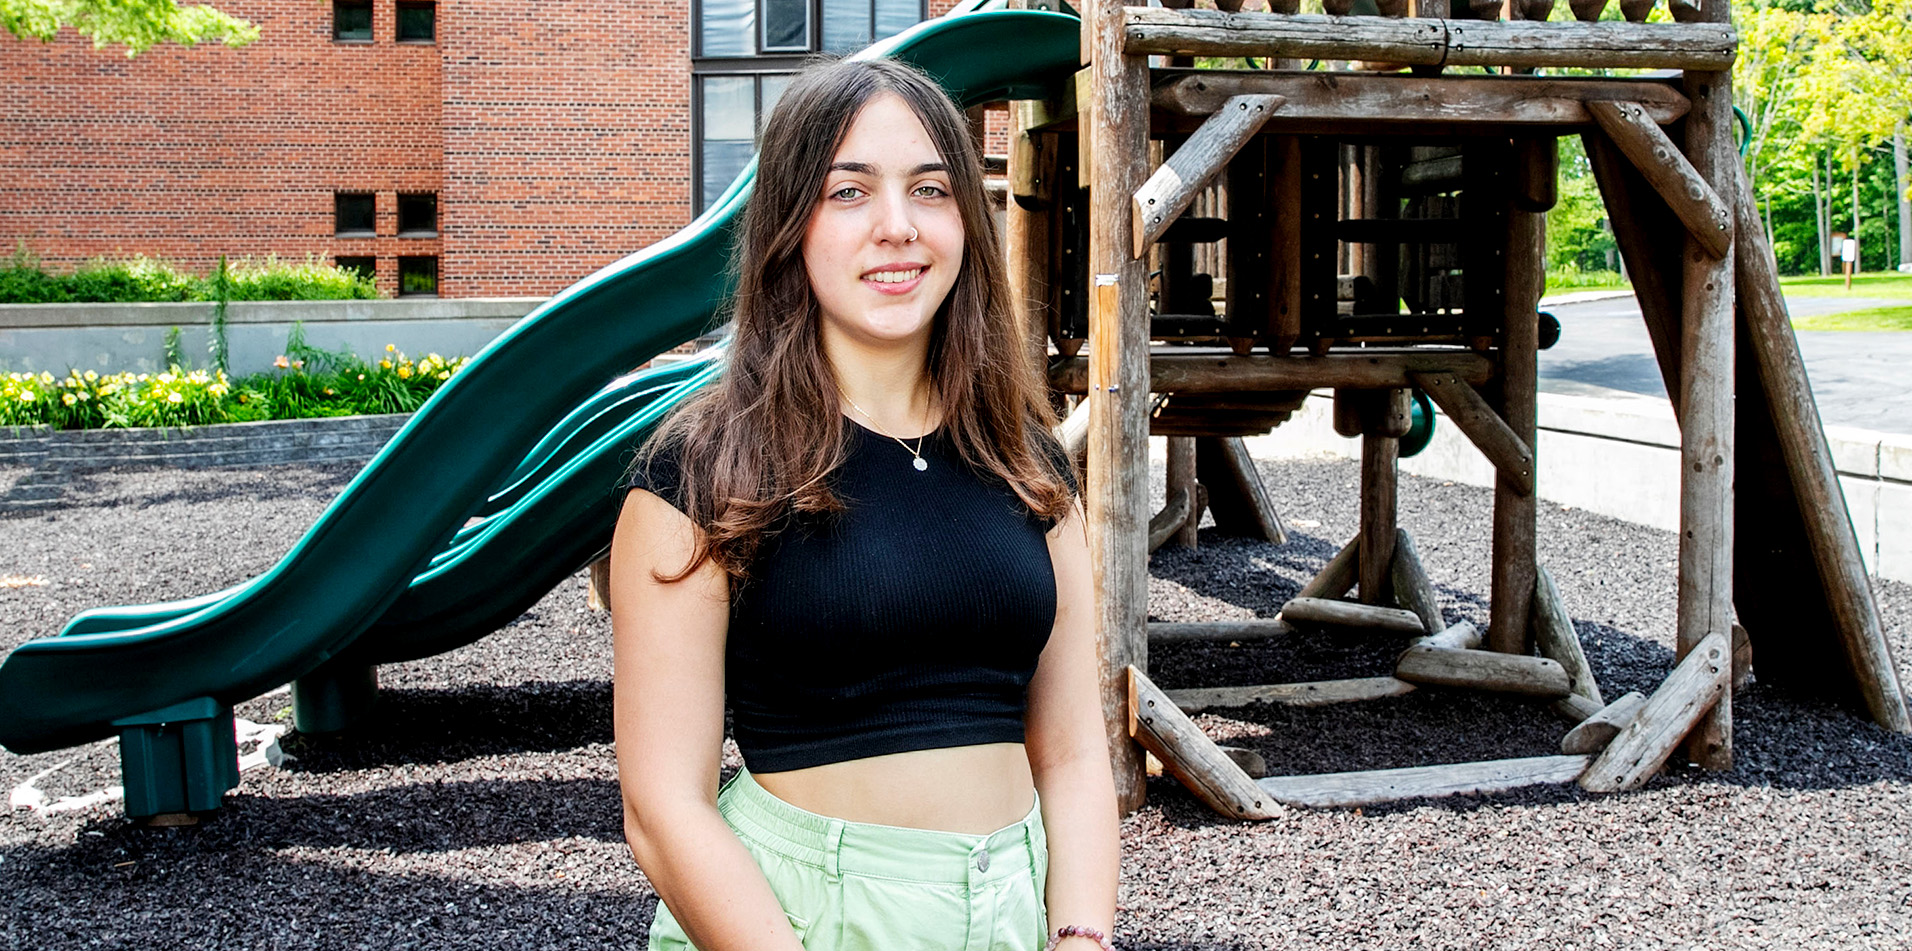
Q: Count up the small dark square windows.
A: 6